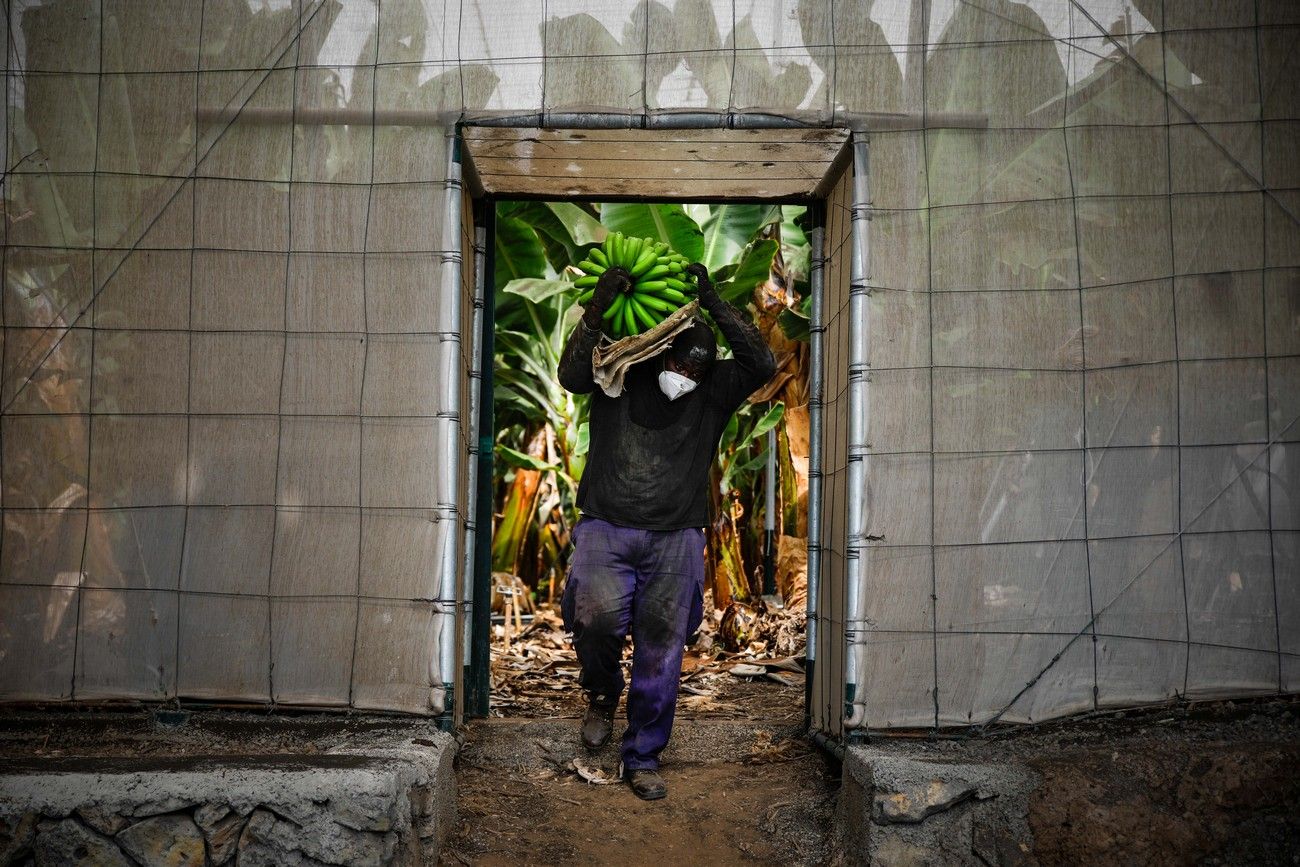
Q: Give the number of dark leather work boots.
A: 2